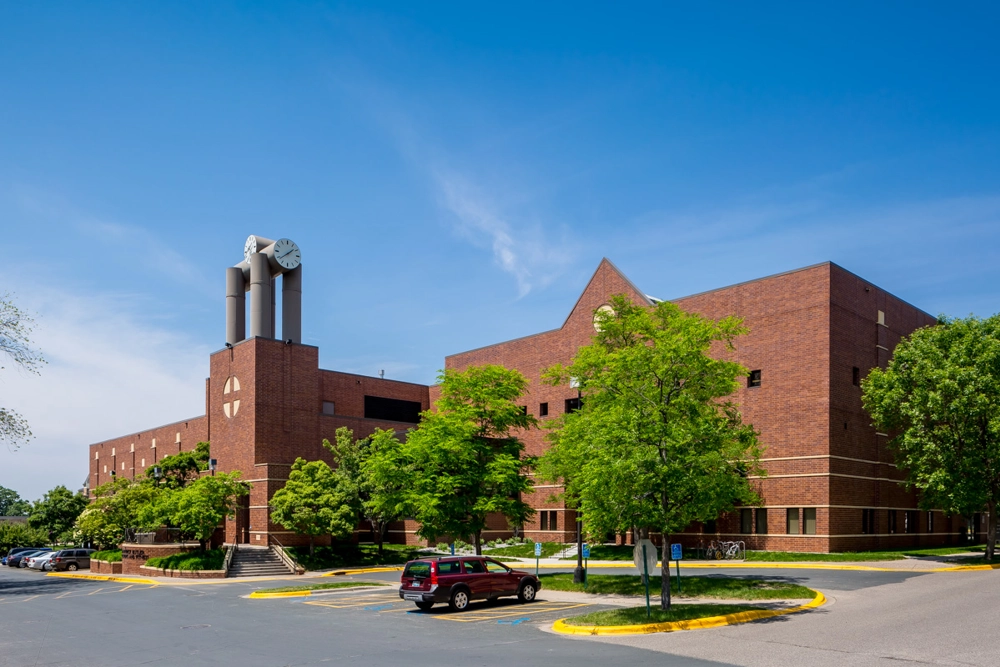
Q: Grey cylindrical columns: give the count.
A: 4